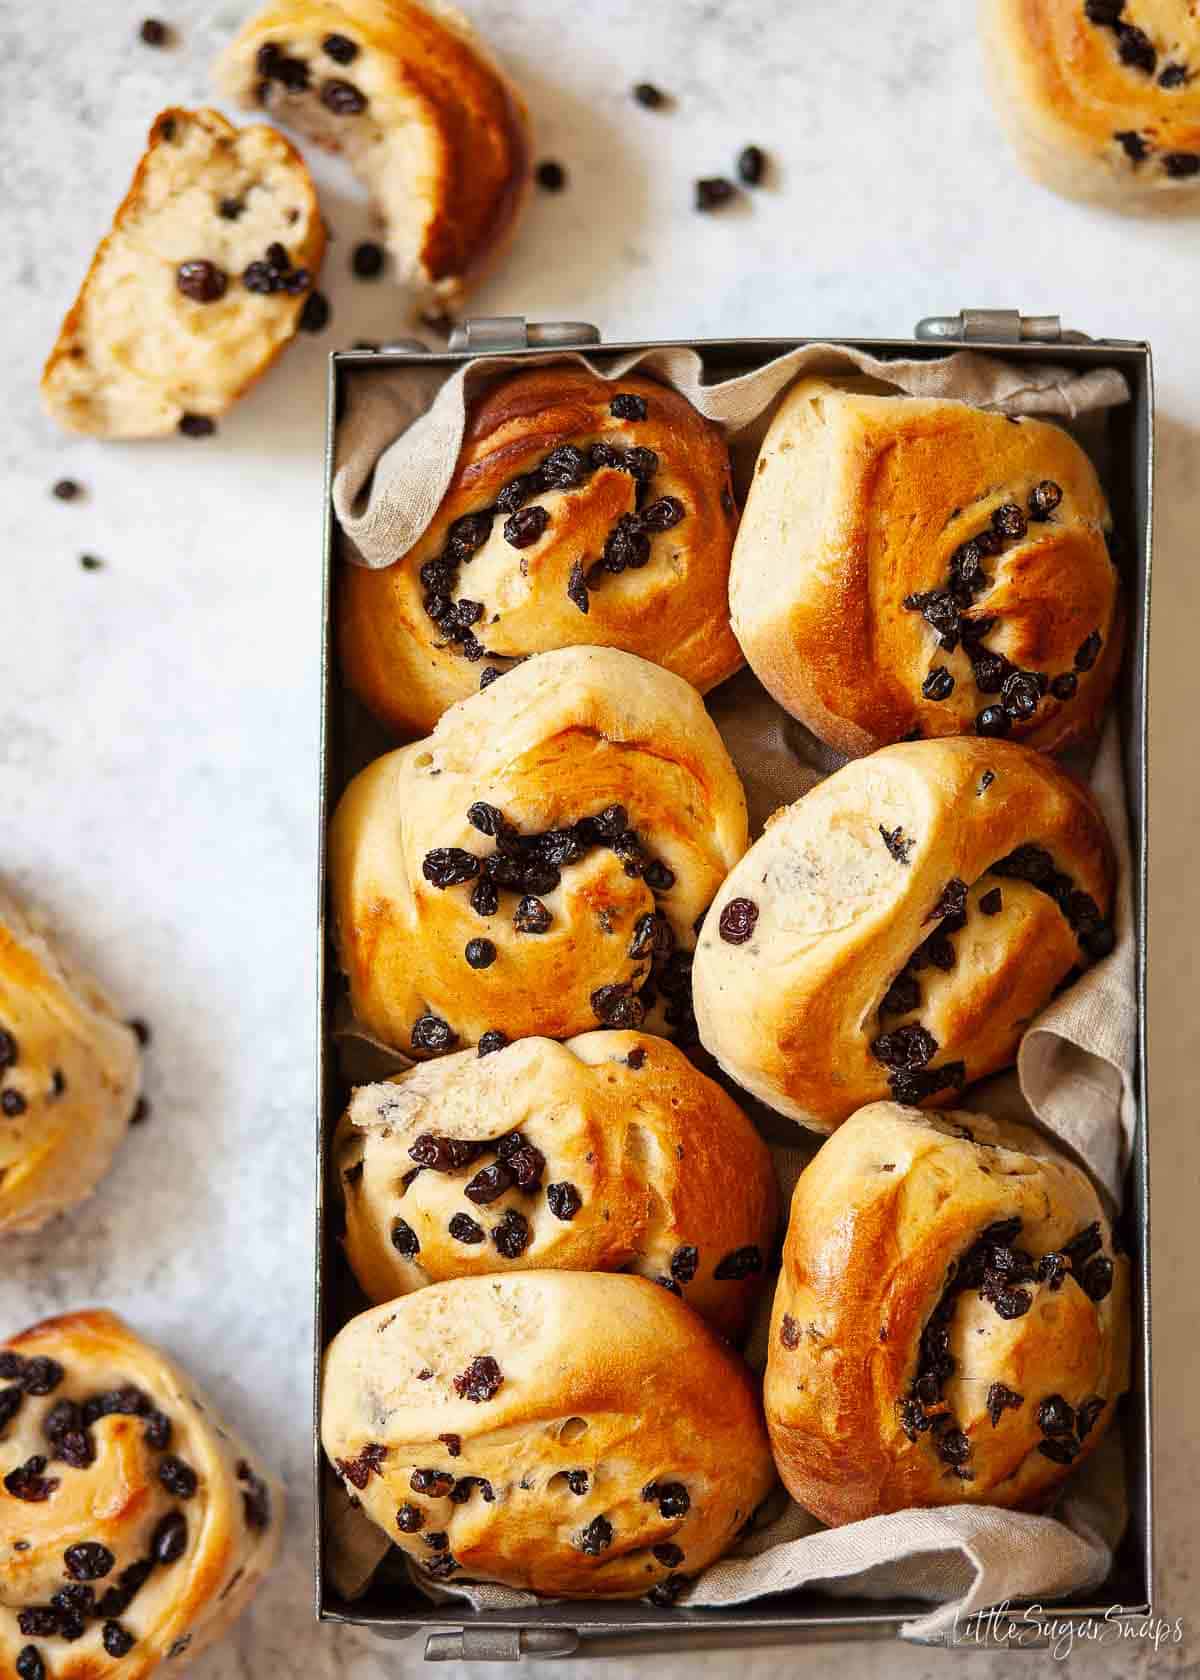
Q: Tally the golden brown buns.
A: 11